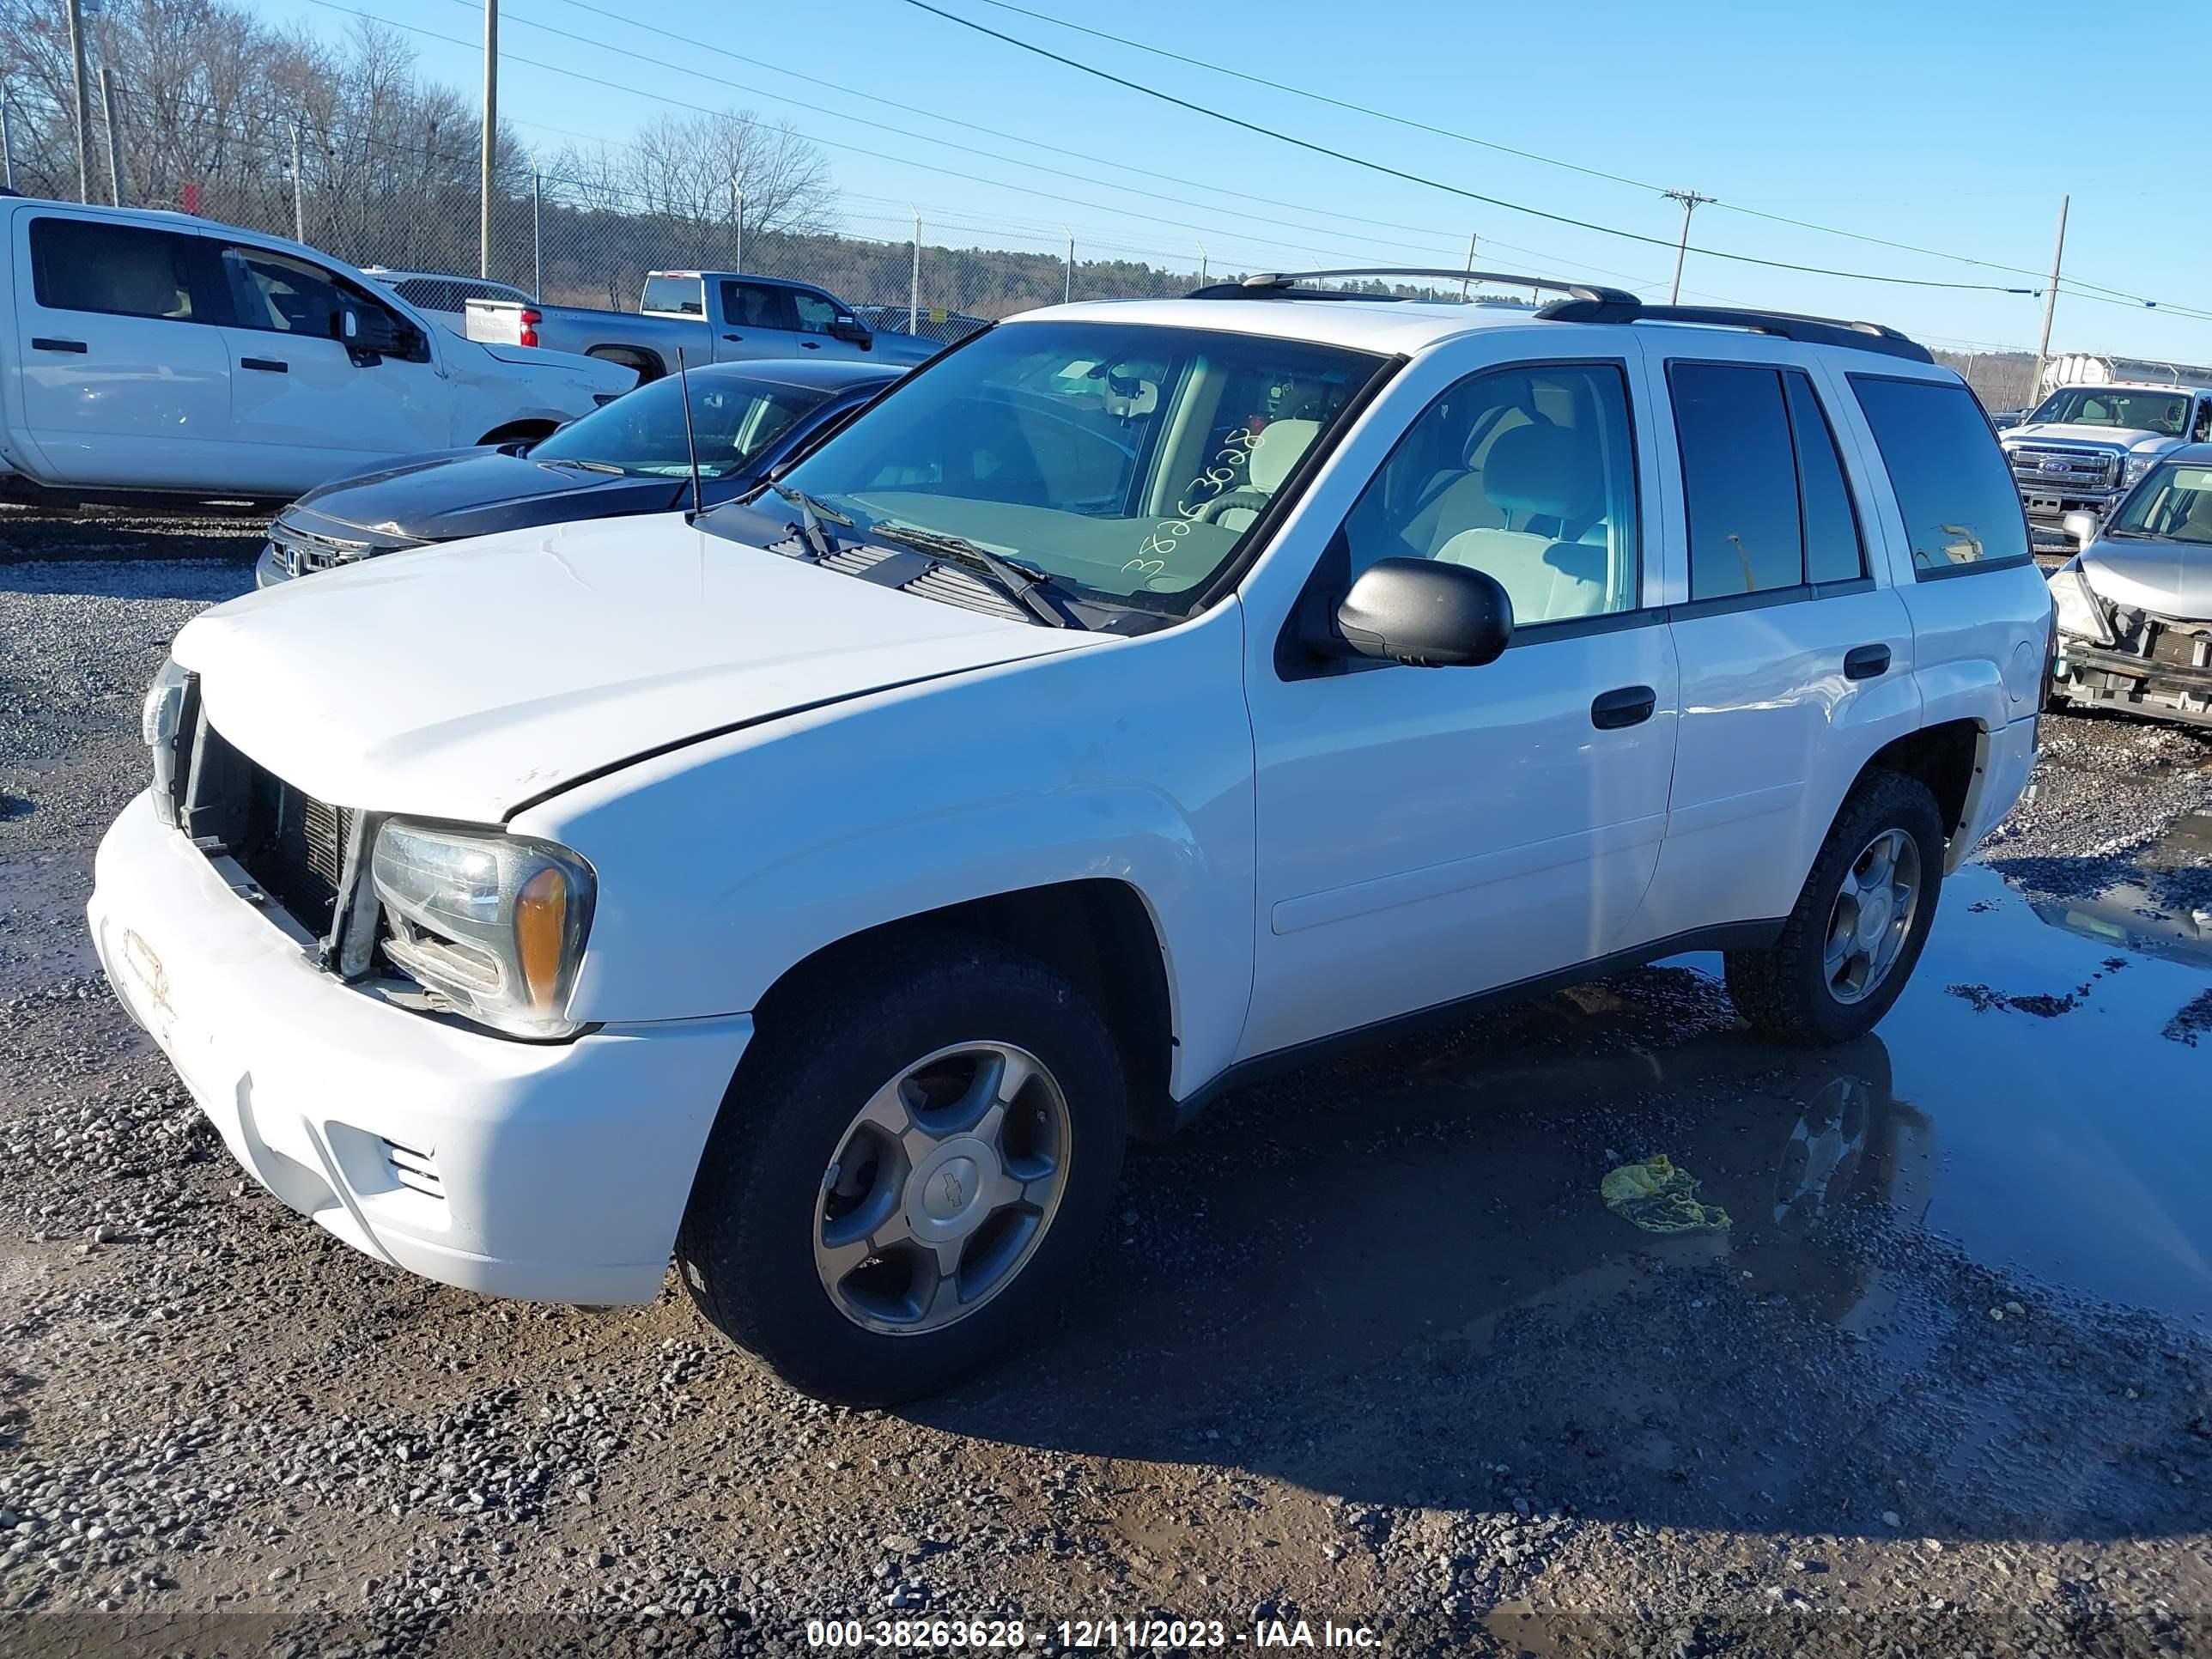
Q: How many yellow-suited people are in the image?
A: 0